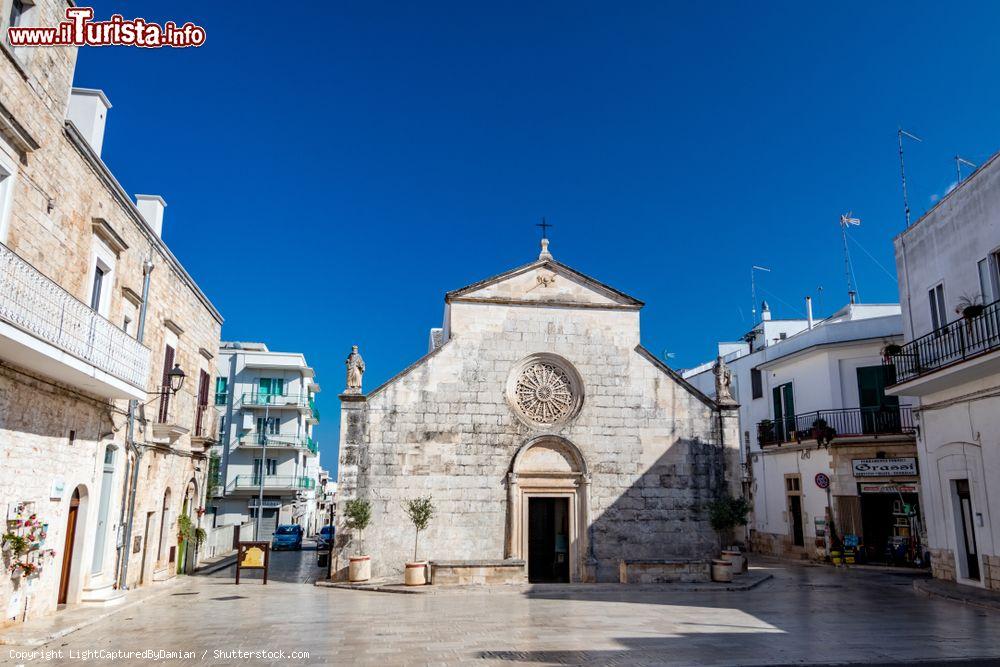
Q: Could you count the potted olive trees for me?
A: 4